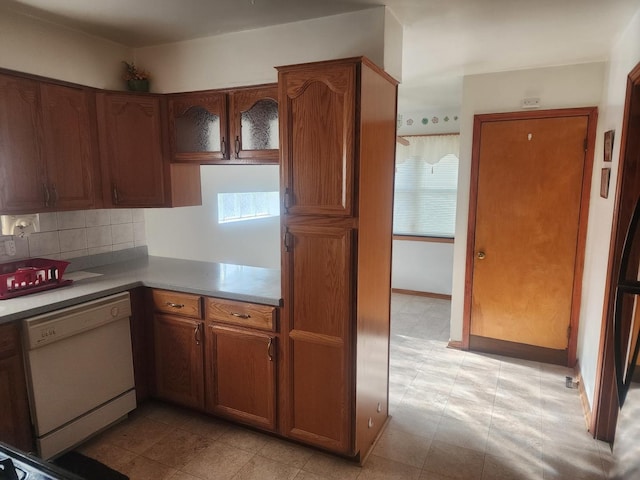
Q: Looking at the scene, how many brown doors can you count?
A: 1